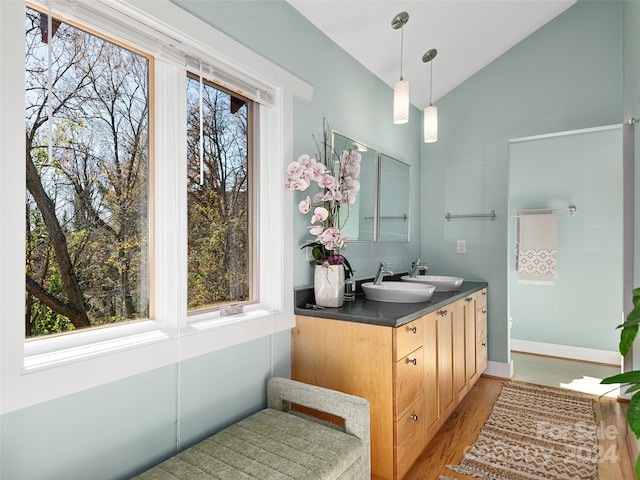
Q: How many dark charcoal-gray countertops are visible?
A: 1